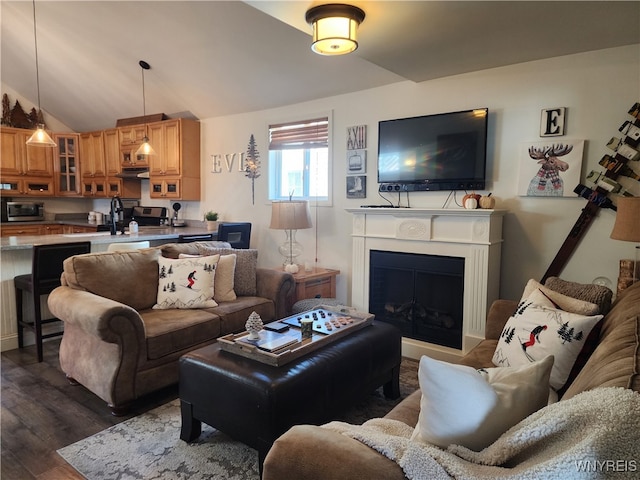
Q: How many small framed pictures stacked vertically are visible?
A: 3